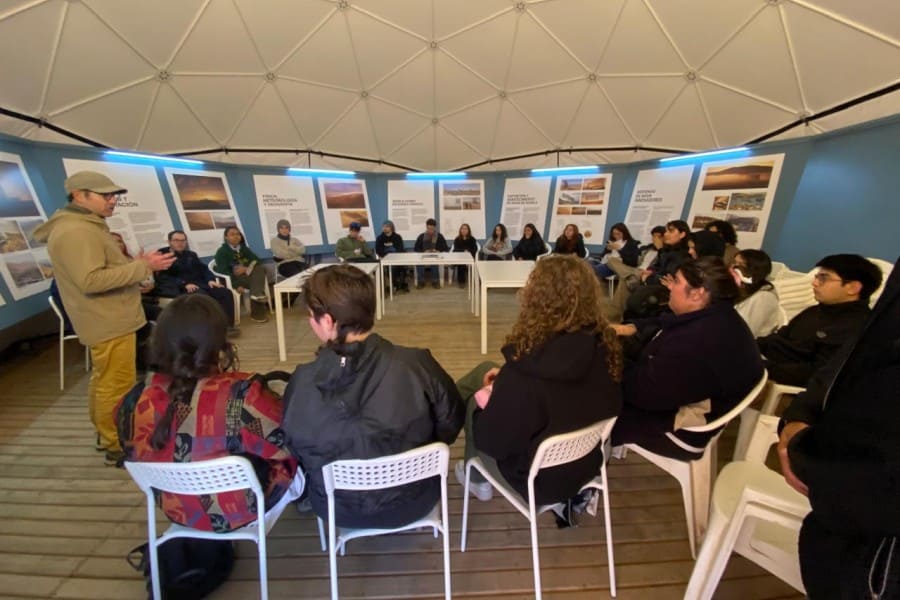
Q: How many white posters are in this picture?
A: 11